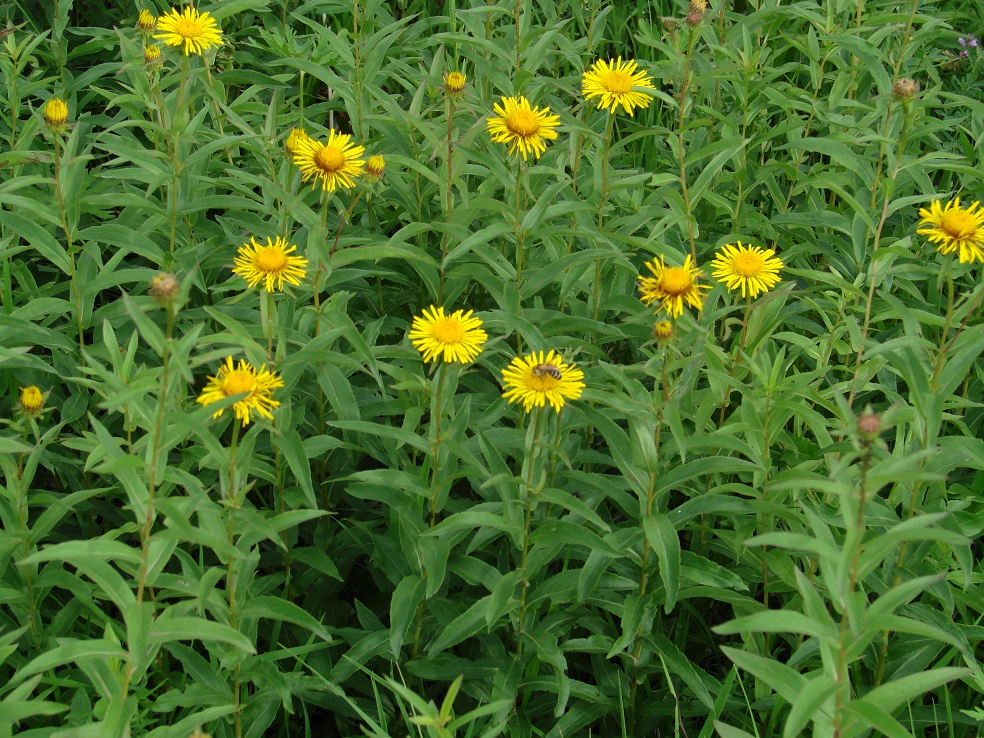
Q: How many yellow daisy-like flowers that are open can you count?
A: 11